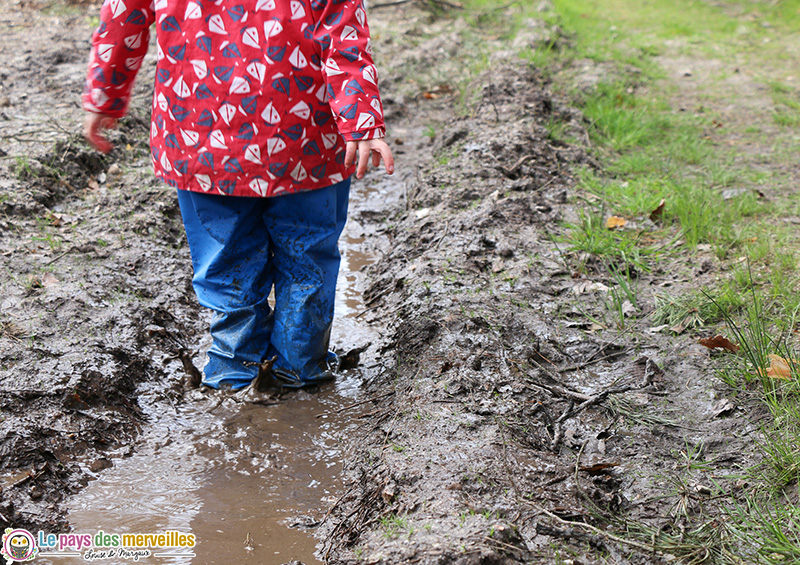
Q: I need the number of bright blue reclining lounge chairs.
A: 0